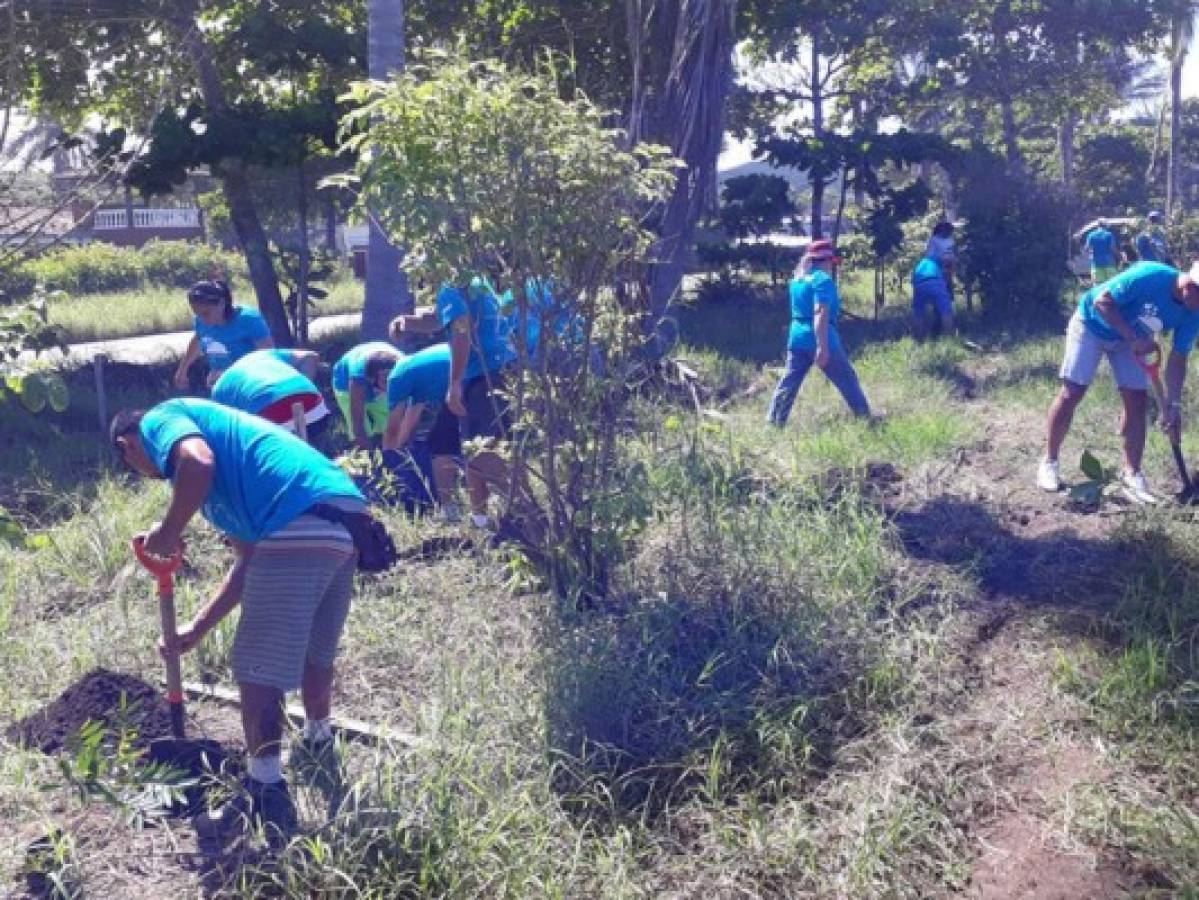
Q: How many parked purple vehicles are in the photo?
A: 0